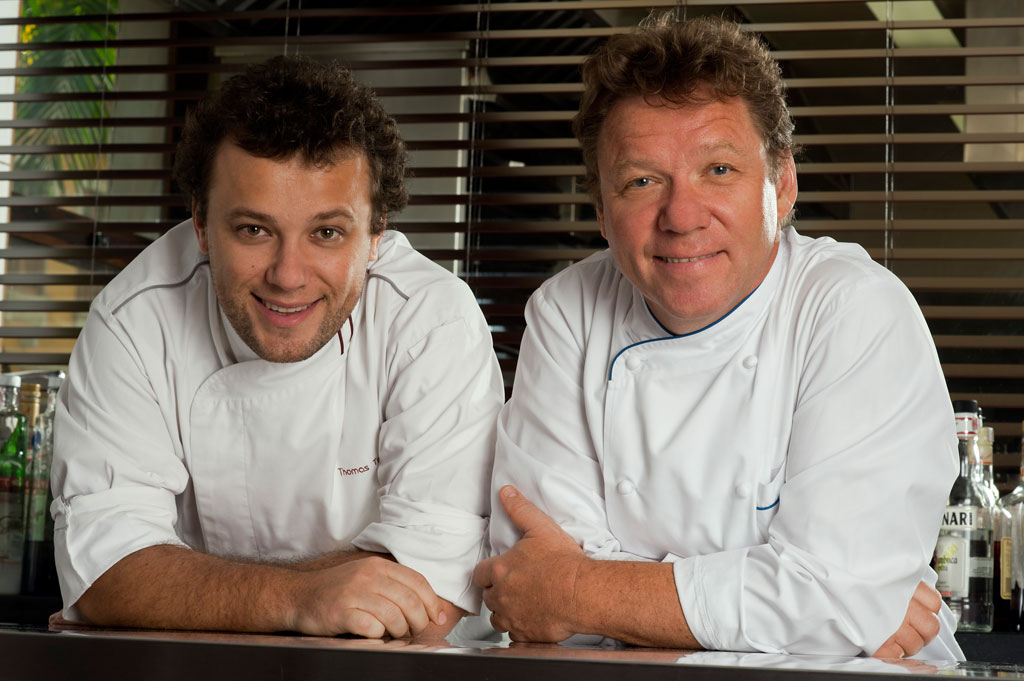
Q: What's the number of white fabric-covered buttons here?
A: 4